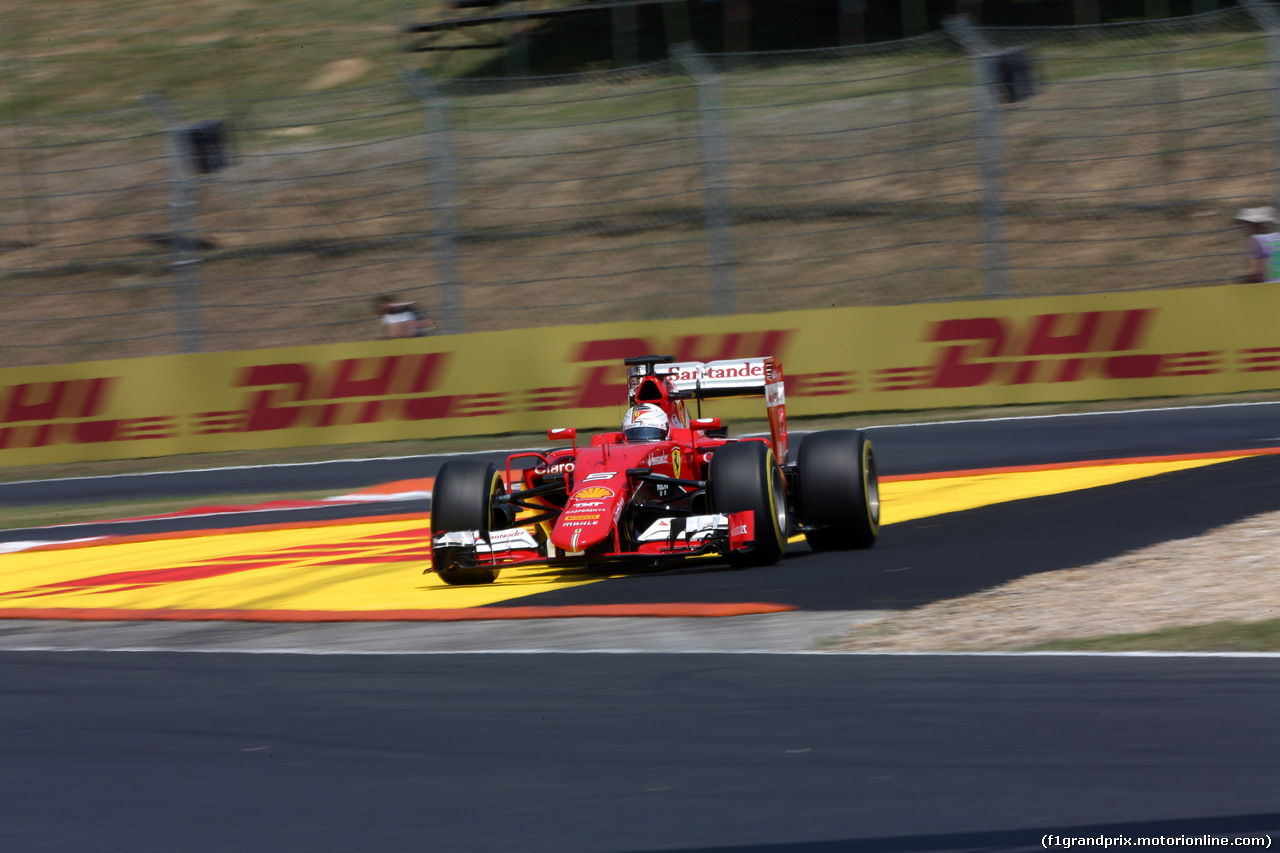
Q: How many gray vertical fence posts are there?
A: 5